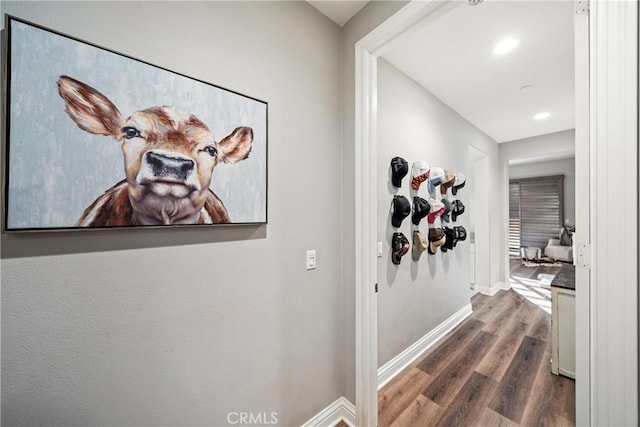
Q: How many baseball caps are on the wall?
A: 15